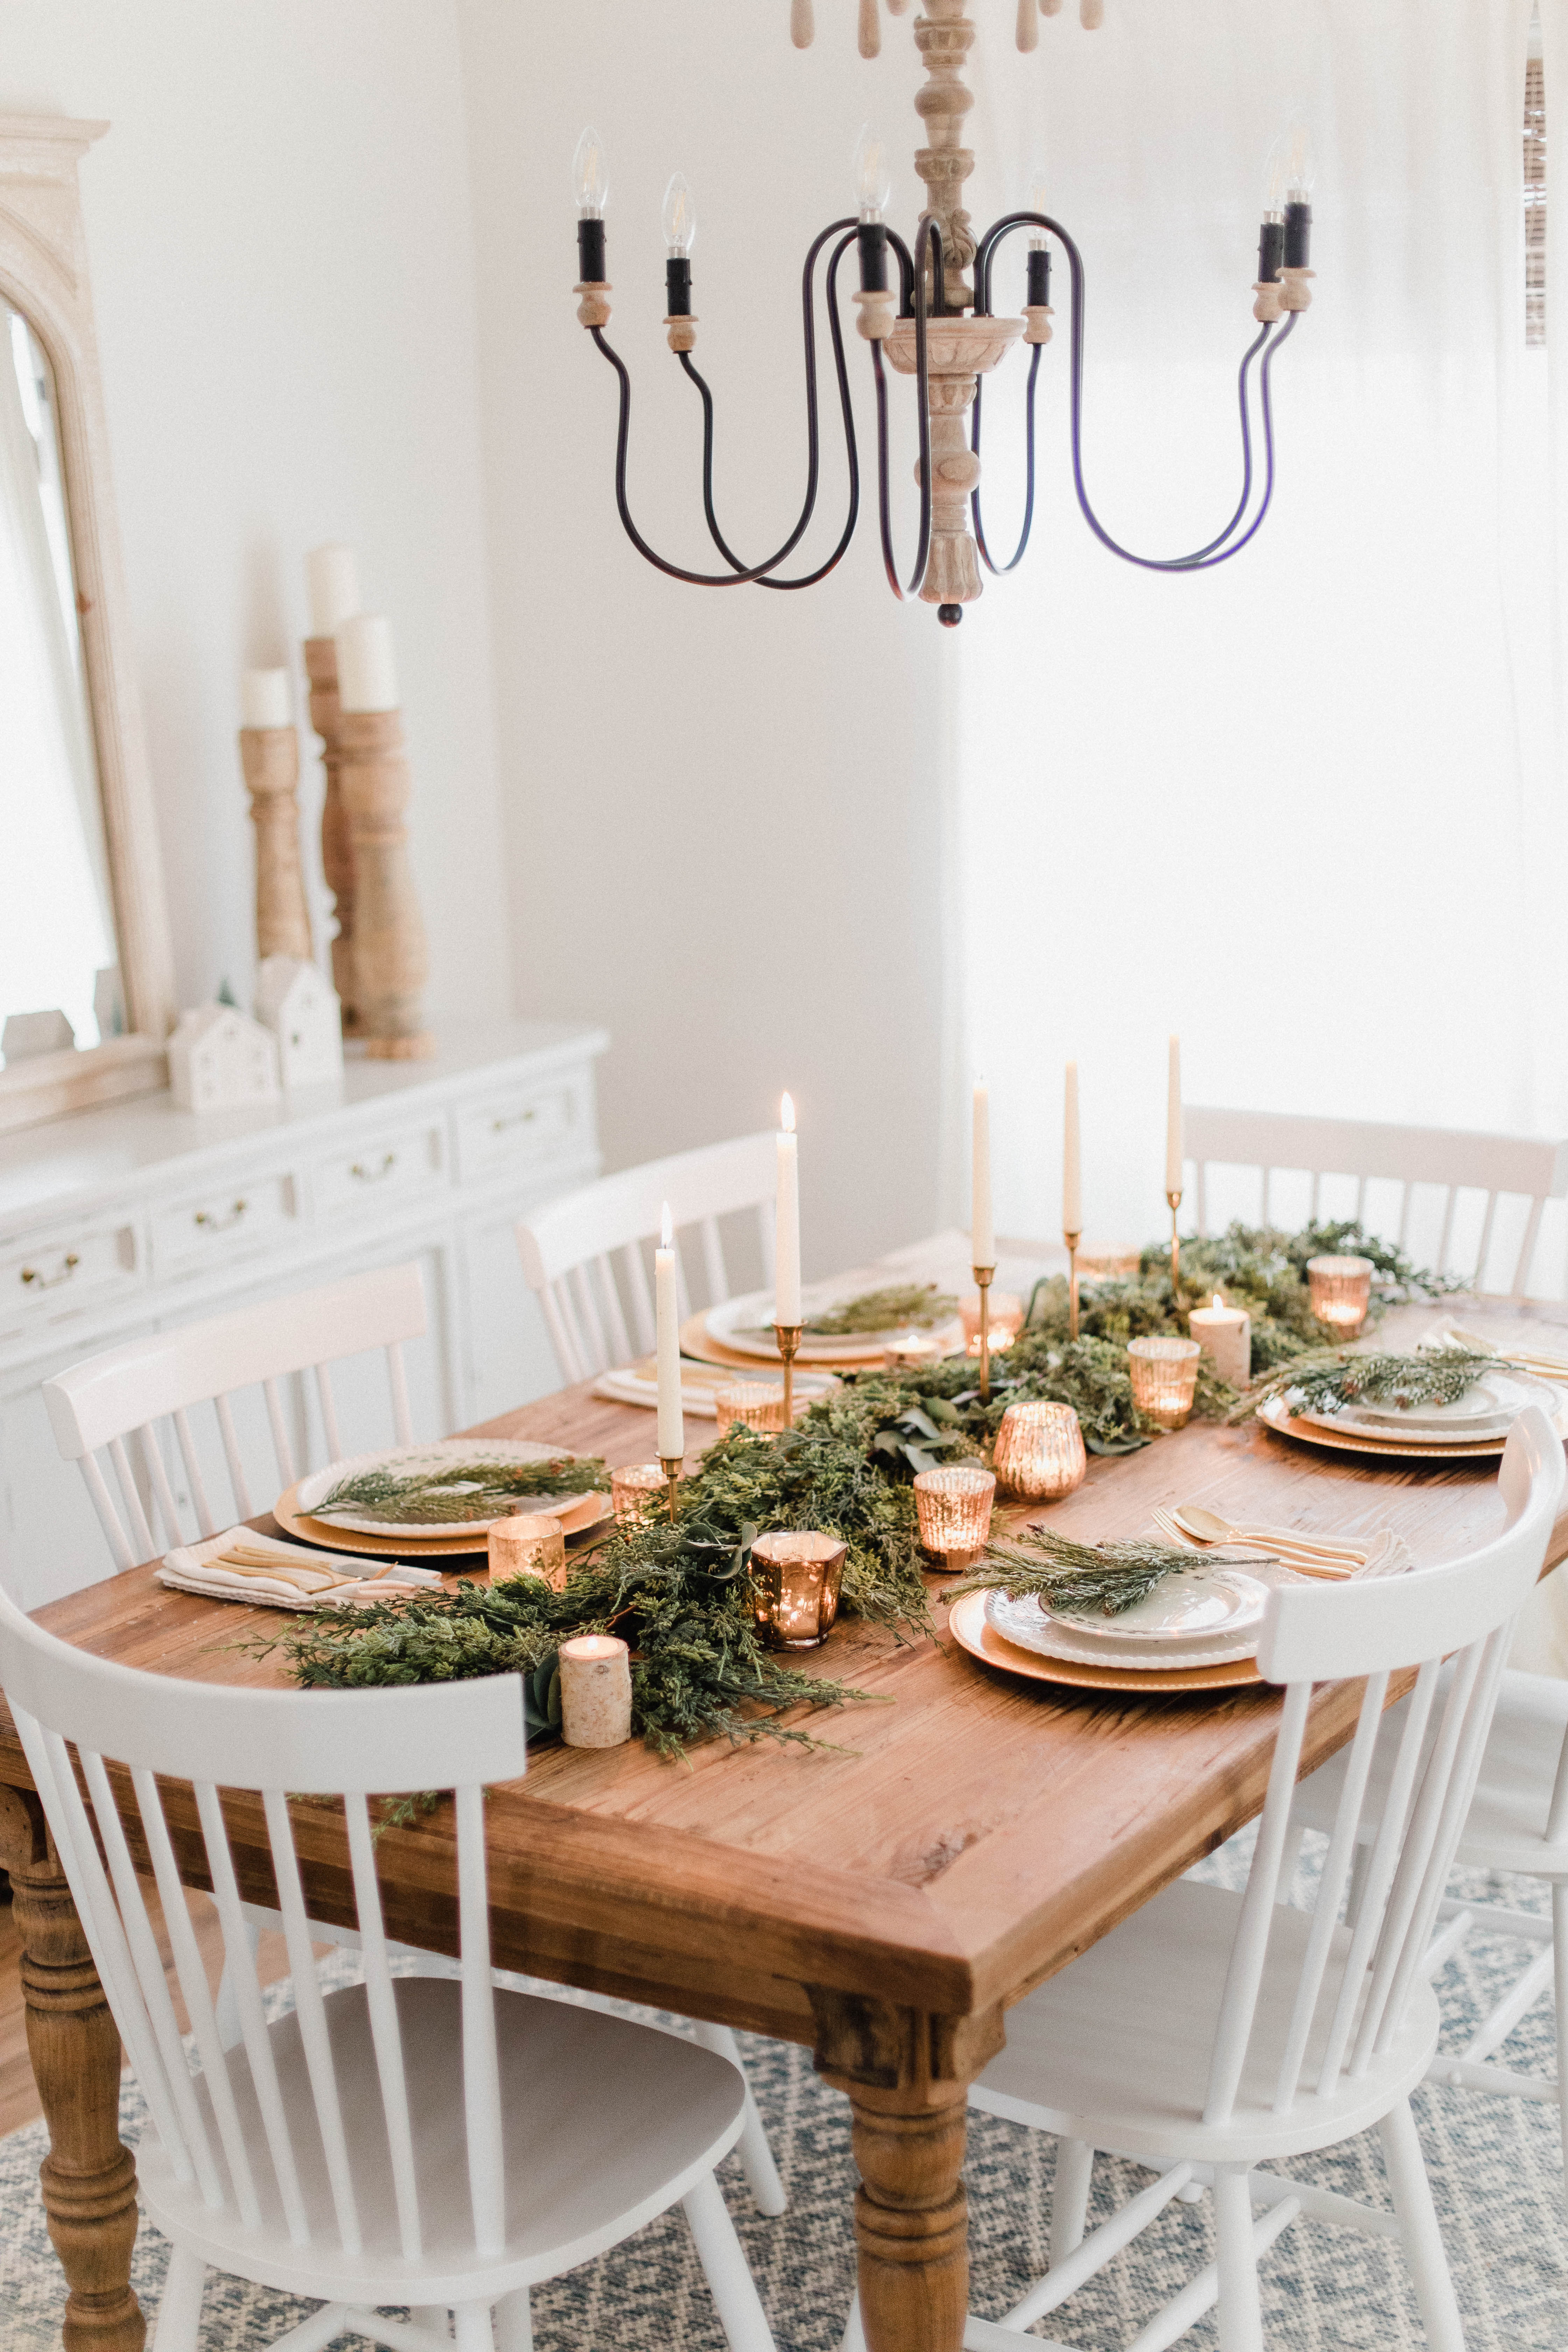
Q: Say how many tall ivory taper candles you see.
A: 5